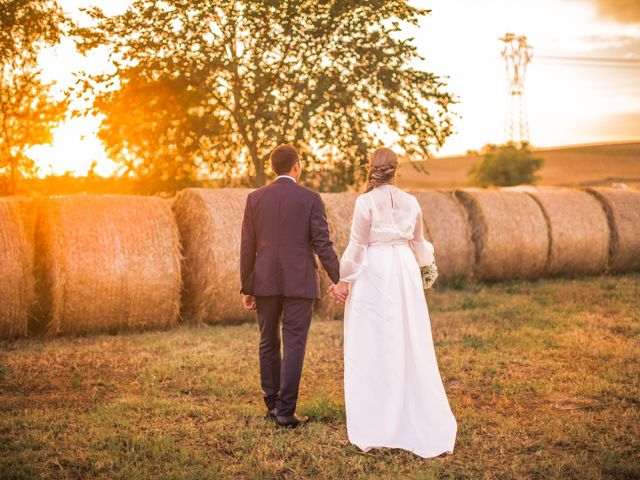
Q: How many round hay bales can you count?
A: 8